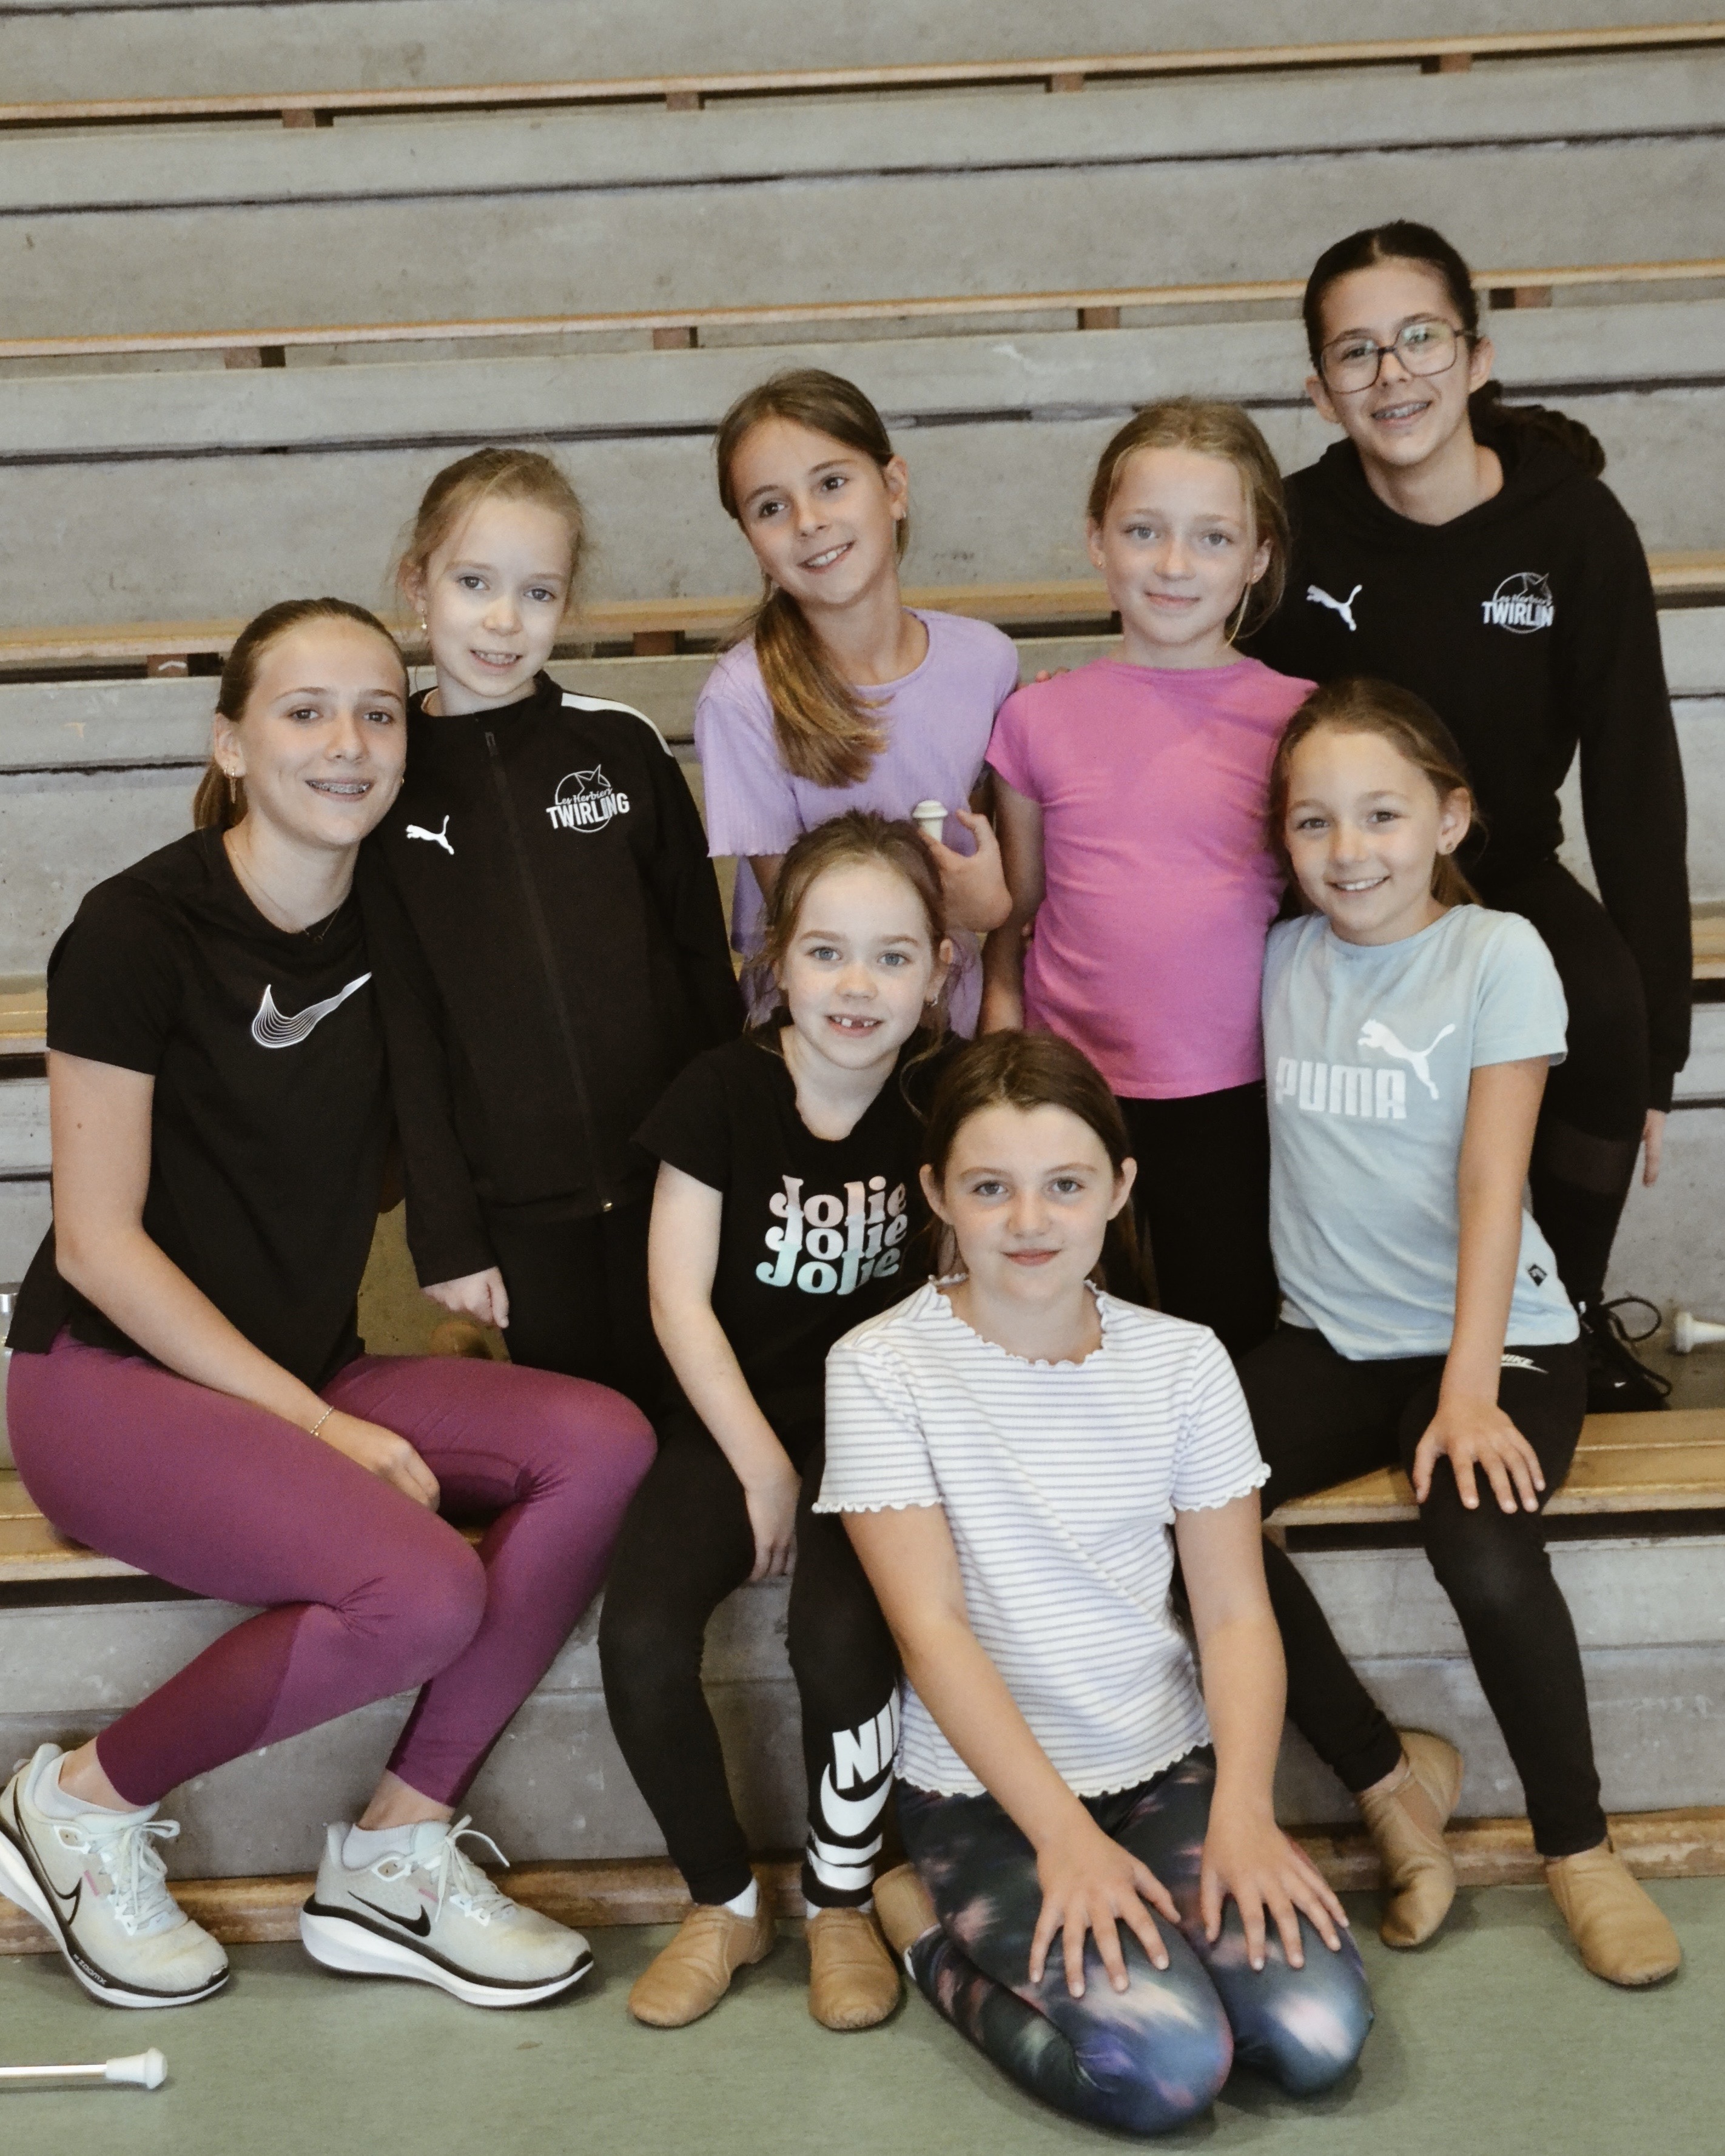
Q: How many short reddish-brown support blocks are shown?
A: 10